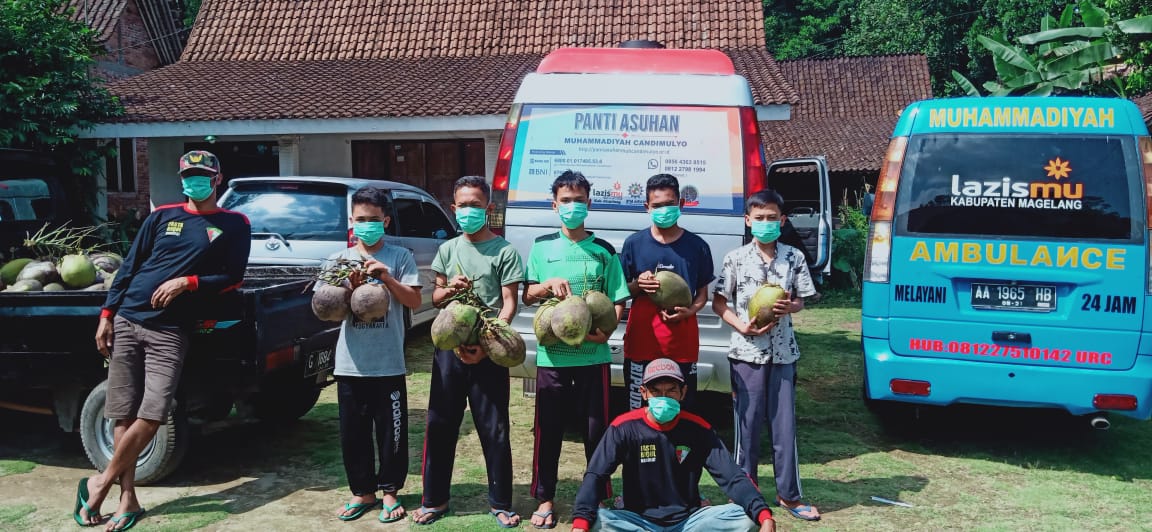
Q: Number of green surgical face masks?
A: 7